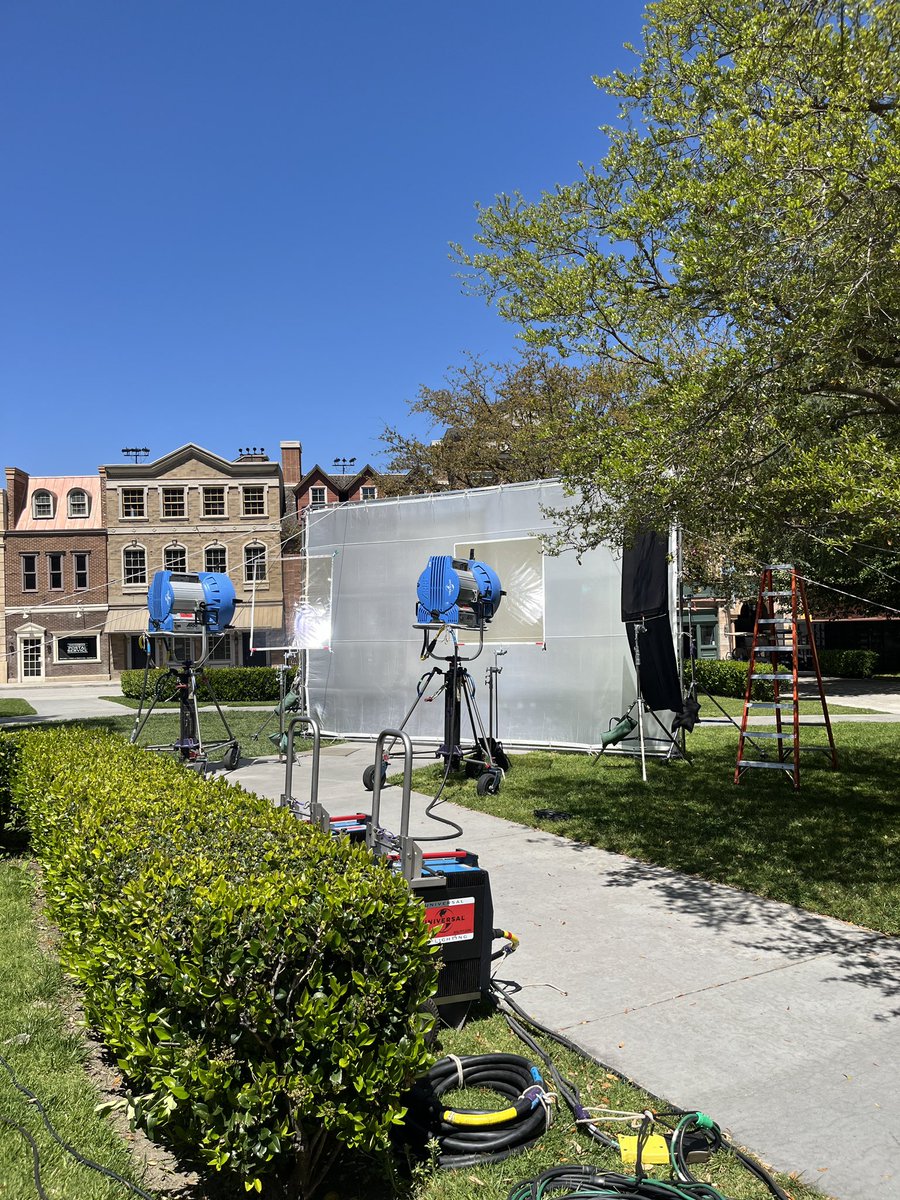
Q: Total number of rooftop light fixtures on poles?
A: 3